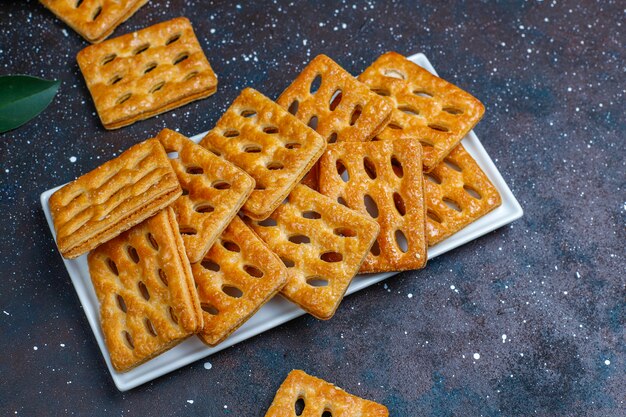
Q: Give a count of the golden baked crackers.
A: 13